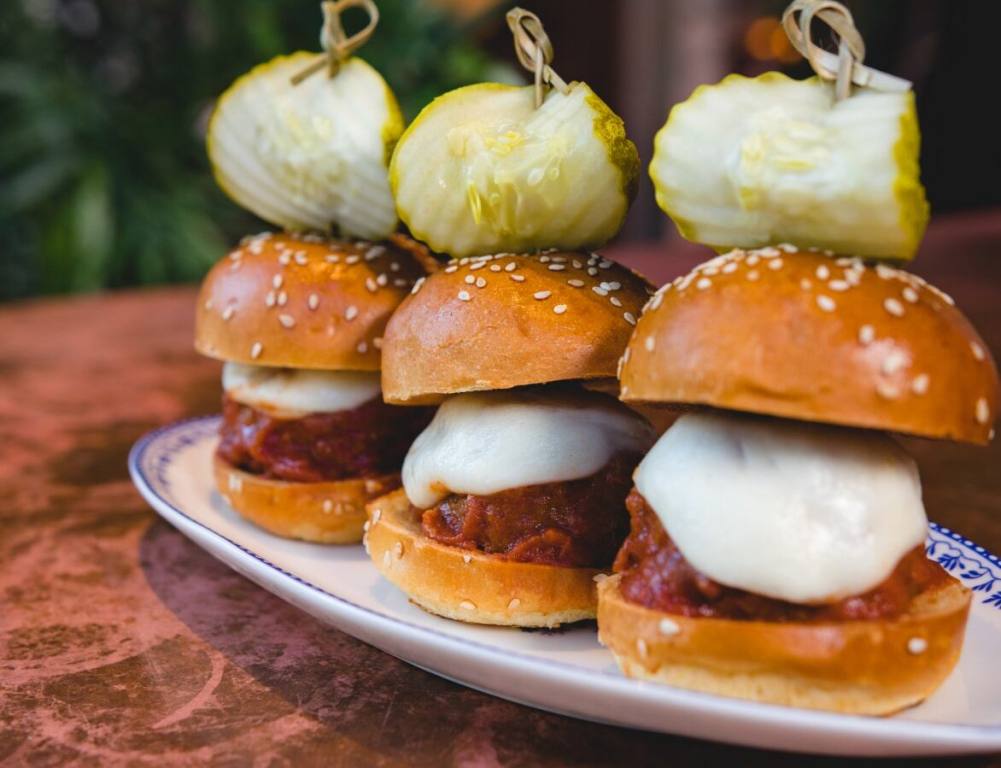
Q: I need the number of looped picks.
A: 3